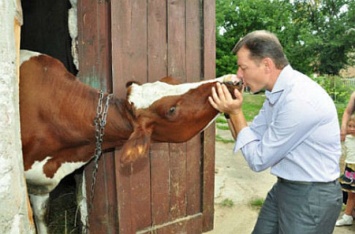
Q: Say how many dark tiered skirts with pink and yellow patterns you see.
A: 1